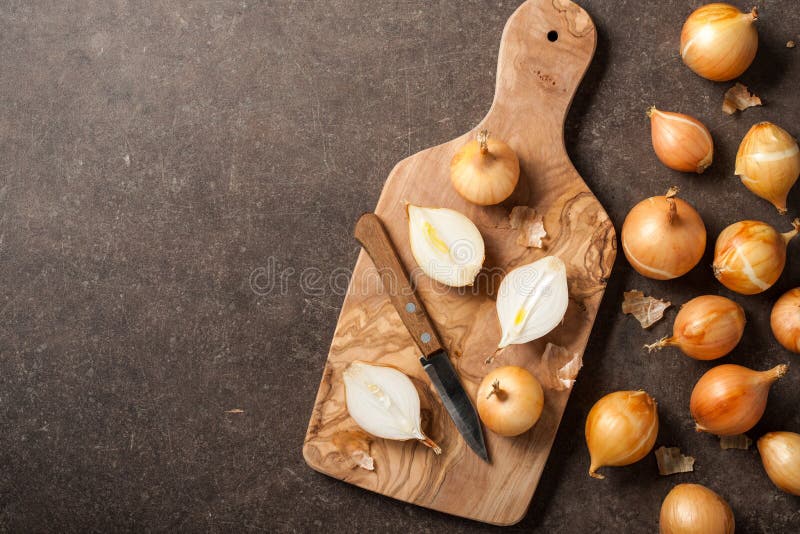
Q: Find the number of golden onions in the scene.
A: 13